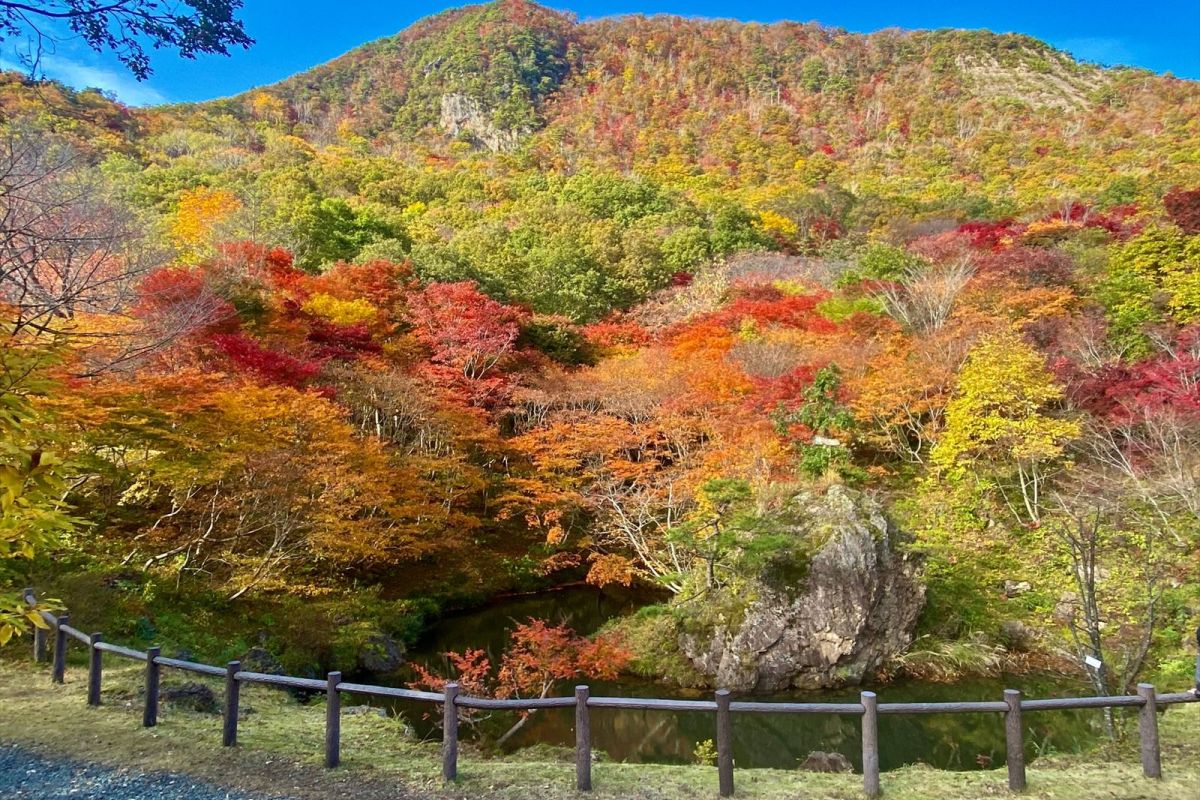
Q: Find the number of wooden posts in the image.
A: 13